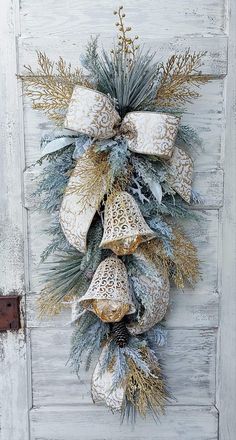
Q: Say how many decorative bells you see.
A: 2